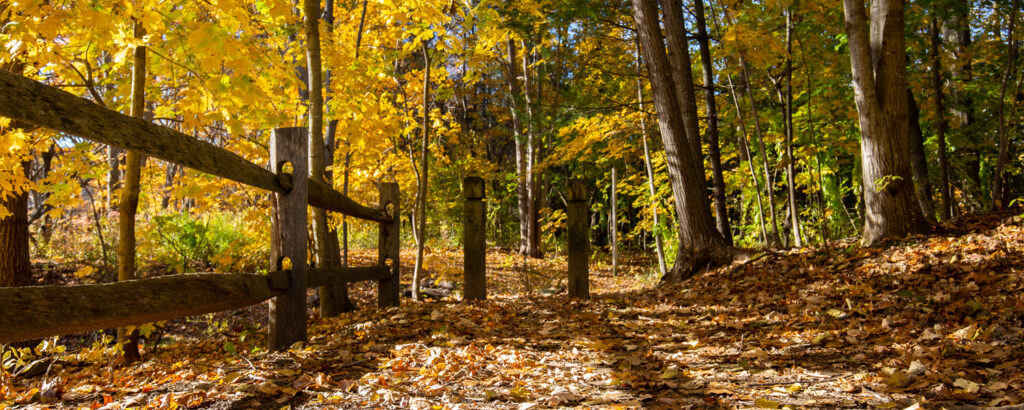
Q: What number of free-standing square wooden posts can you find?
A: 2